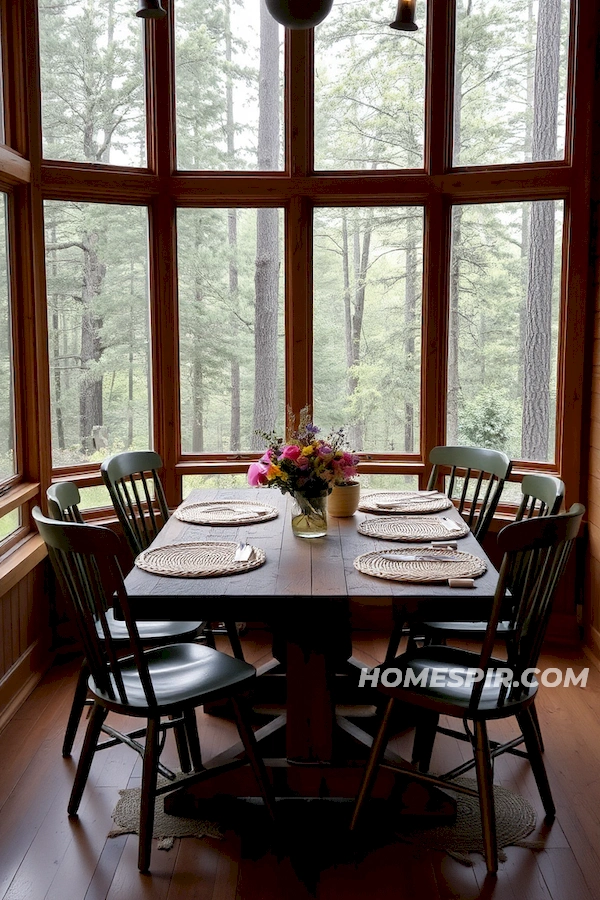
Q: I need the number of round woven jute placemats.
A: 5